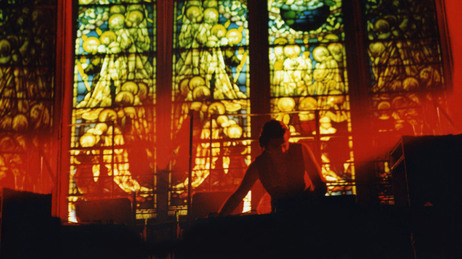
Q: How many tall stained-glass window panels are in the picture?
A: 5